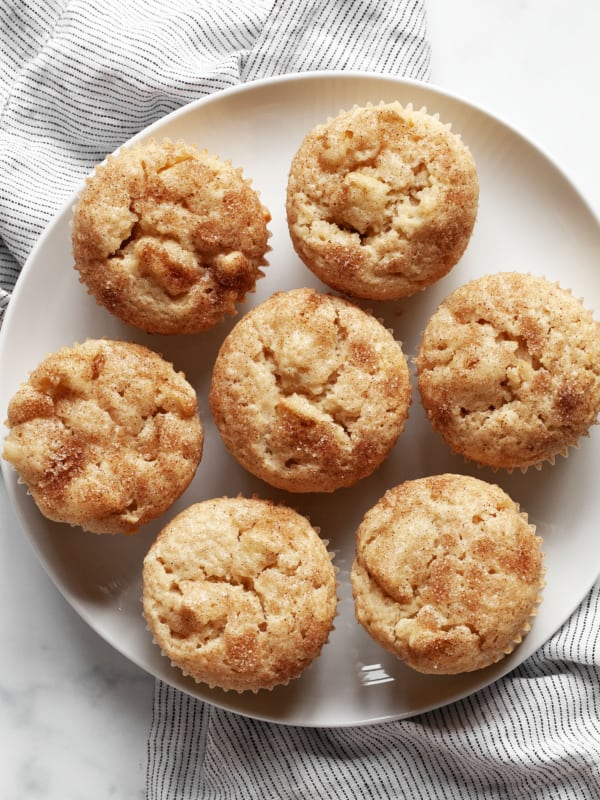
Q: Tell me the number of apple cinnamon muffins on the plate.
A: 7